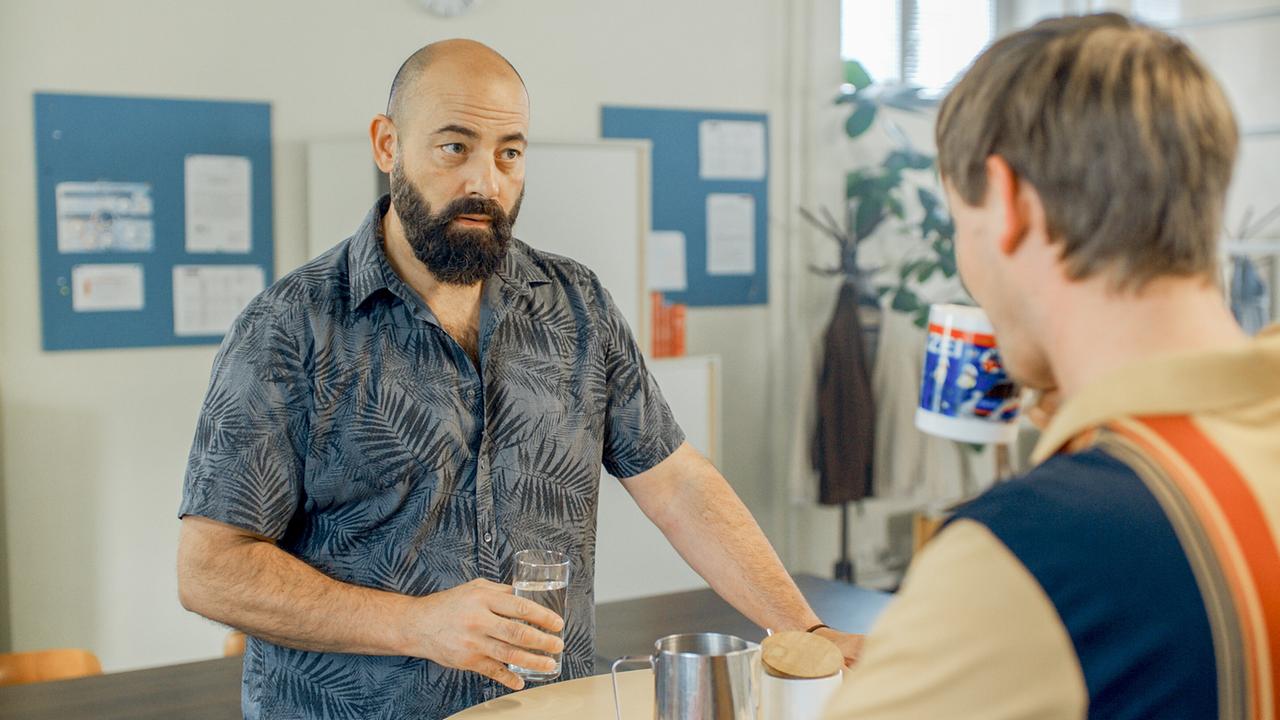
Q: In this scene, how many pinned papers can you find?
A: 7